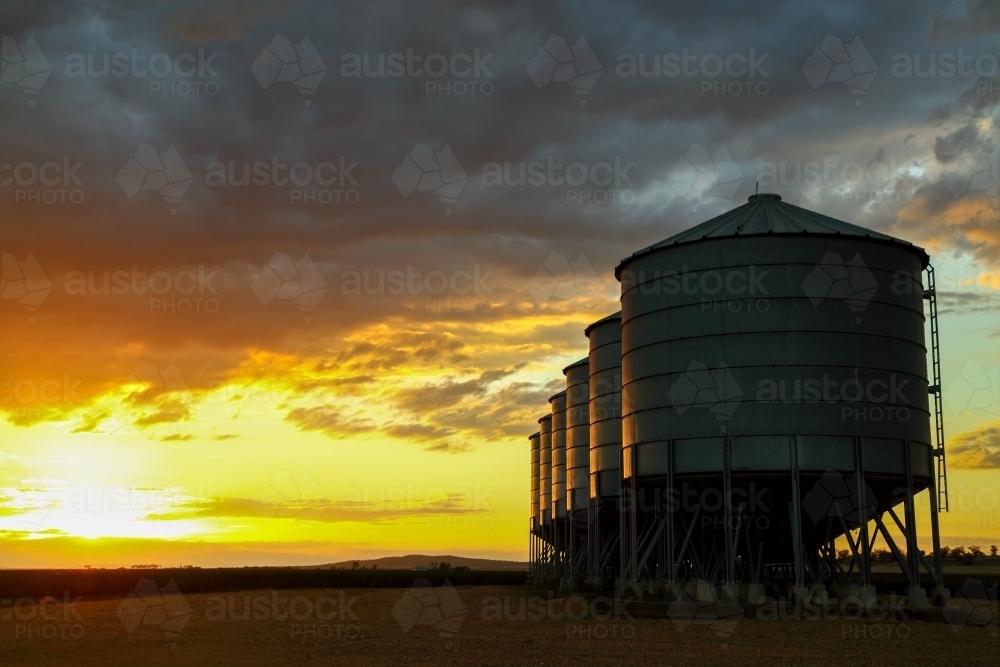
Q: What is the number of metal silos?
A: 6